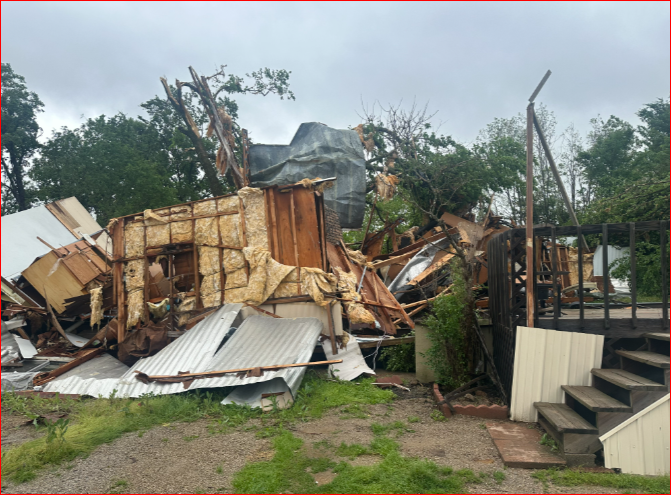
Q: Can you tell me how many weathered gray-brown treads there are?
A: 5